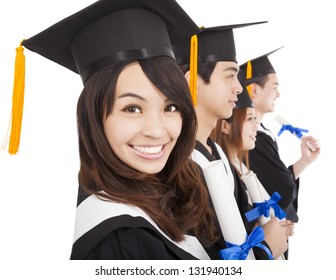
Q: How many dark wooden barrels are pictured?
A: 0